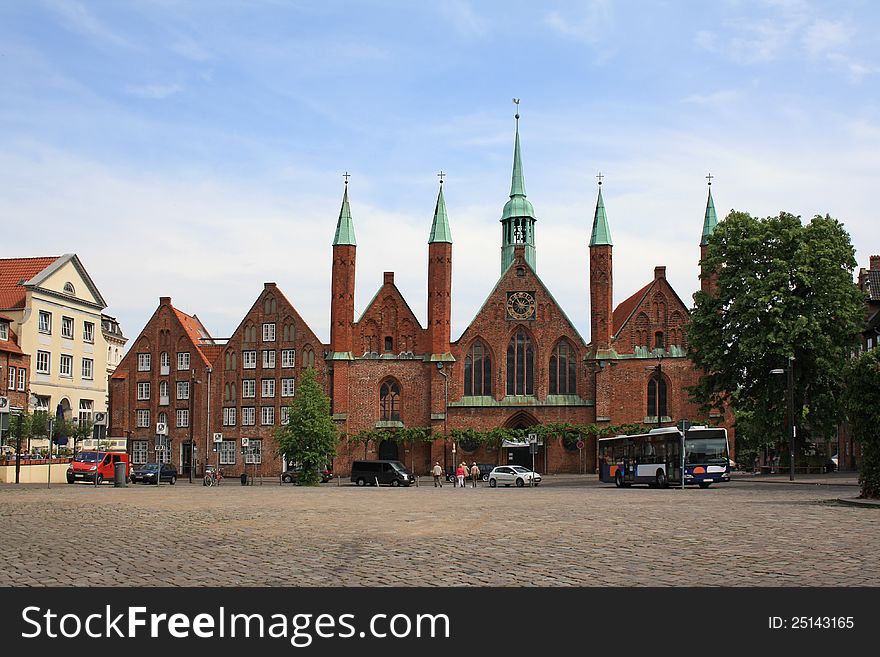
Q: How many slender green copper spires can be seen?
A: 5